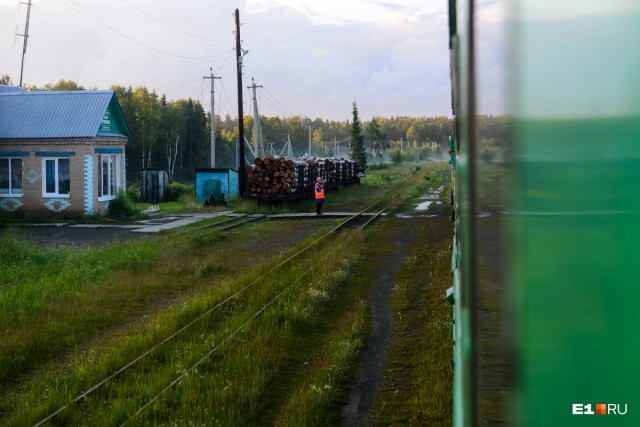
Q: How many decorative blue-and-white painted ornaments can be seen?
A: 3